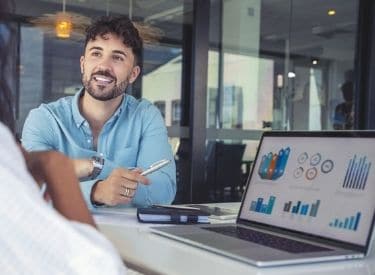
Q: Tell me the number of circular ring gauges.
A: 5